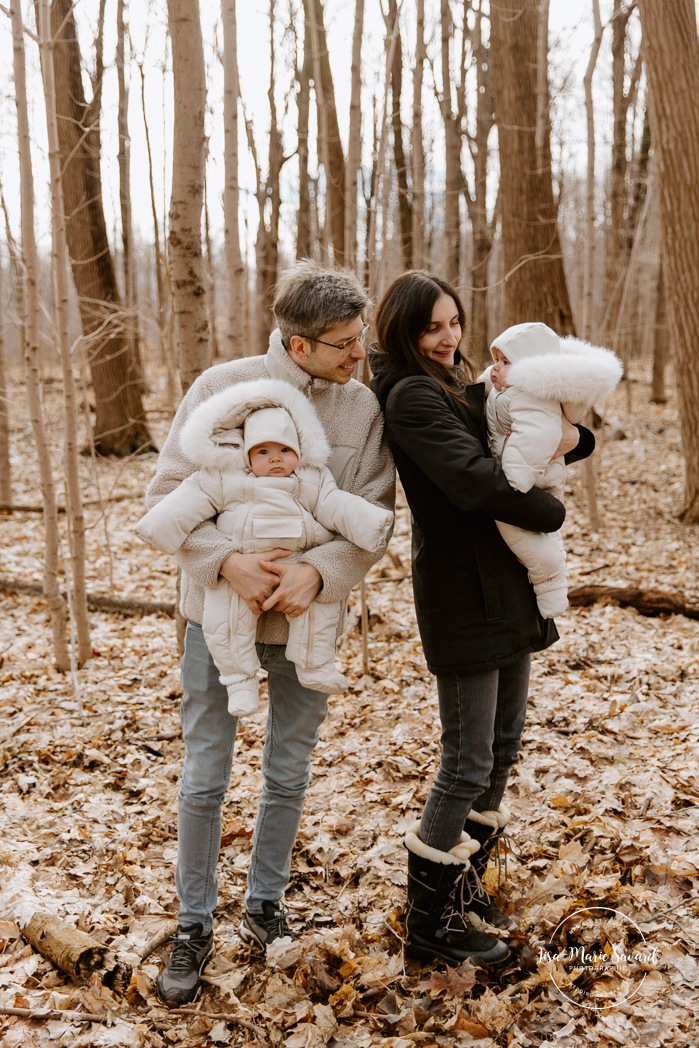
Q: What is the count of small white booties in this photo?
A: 3